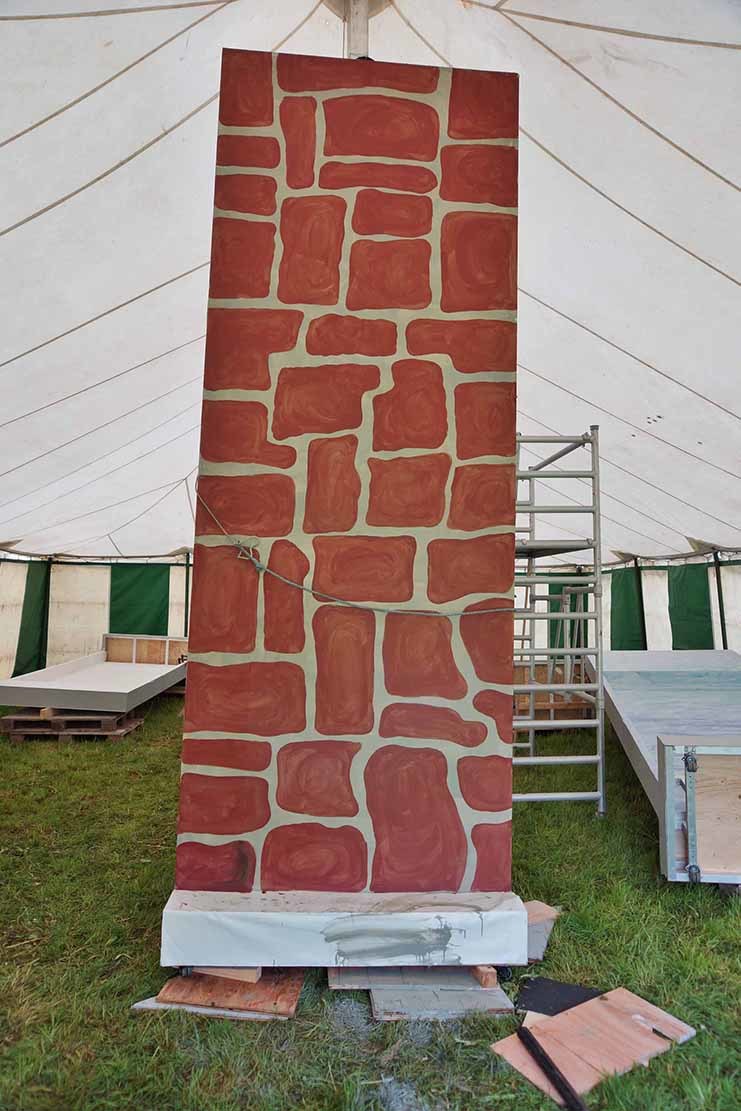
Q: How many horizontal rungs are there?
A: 11